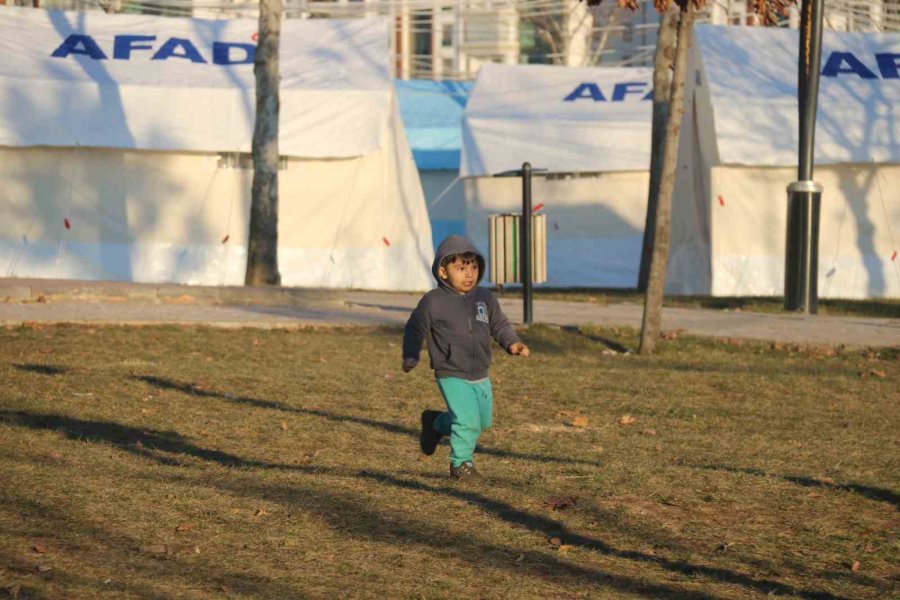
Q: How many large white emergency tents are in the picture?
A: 3